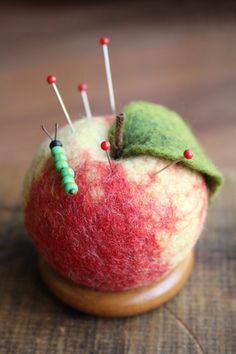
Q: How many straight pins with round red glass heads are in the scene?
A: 5